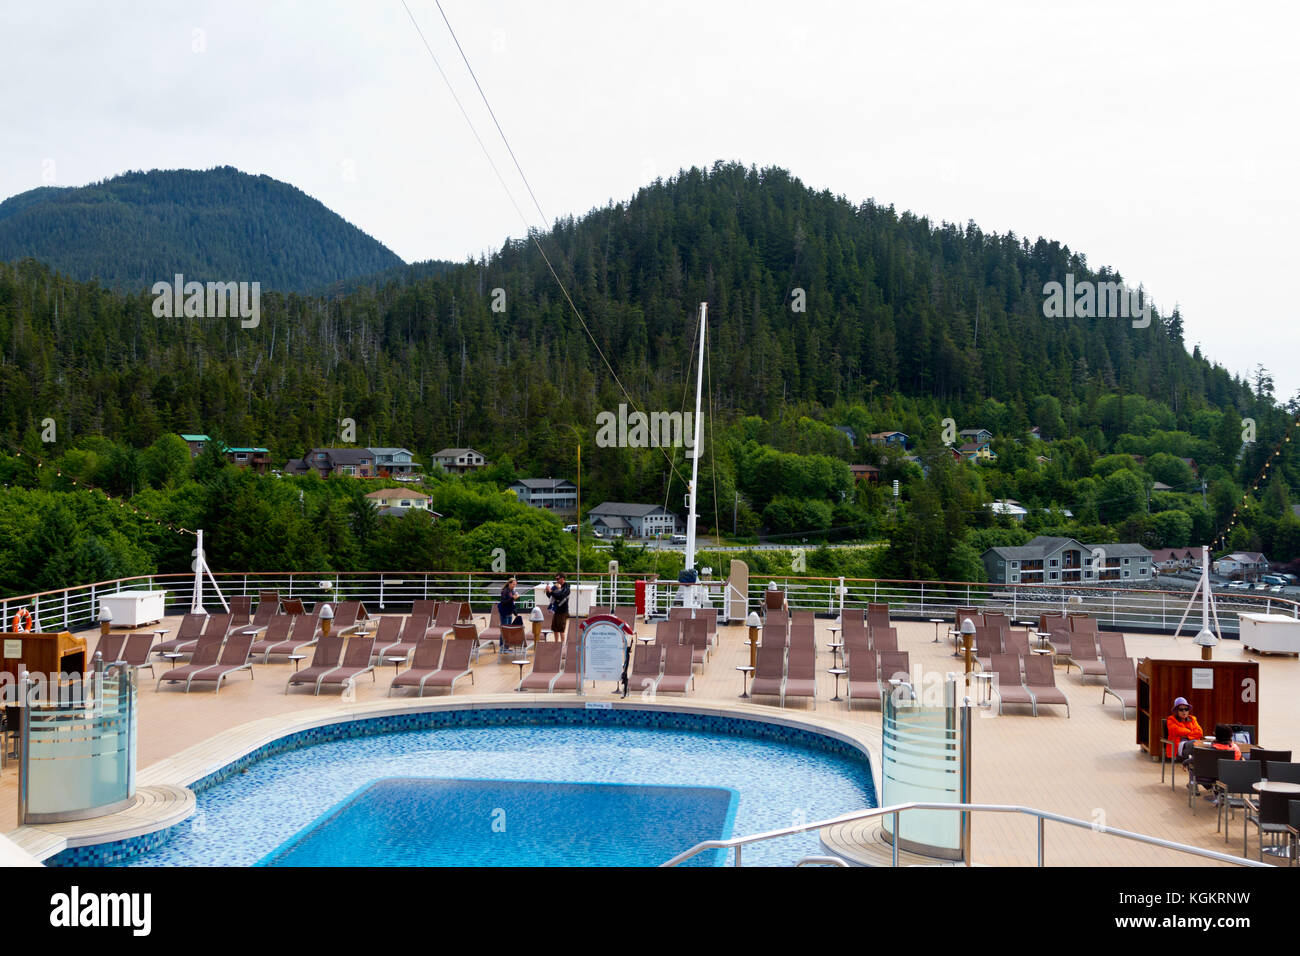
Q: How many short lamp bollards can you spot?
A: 6